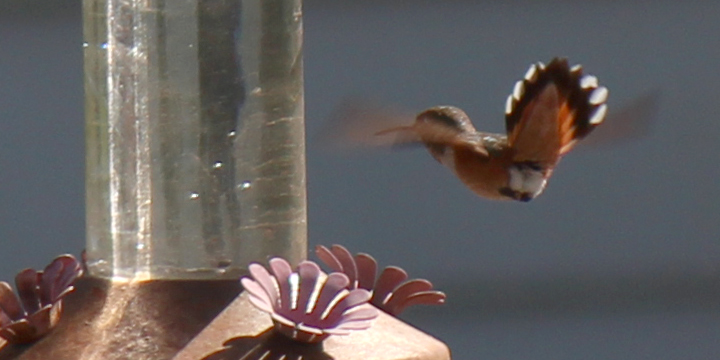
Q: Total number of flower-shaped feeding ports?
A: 3